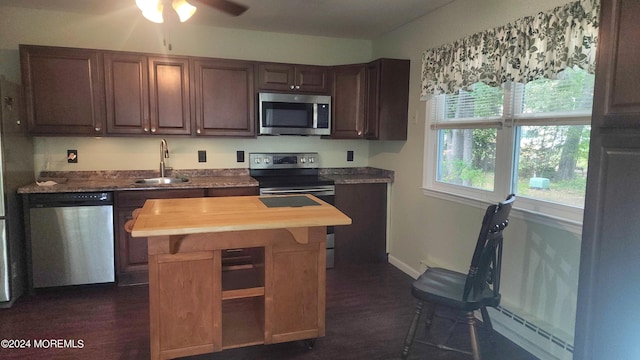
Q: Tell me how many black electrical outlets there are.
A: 4